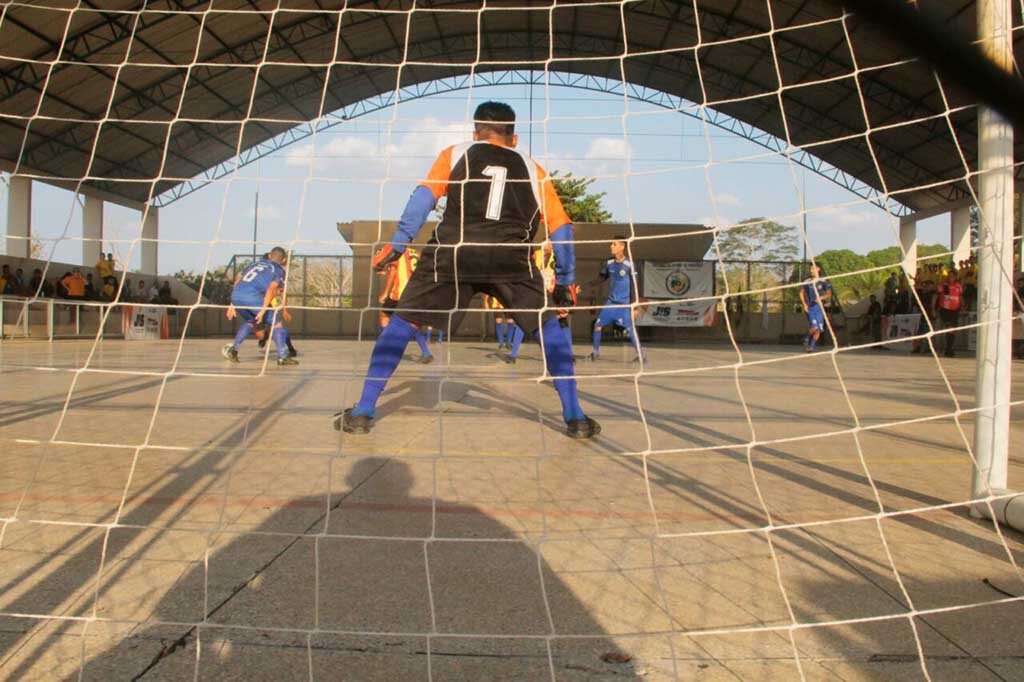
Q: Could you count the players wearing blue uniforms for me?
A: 3